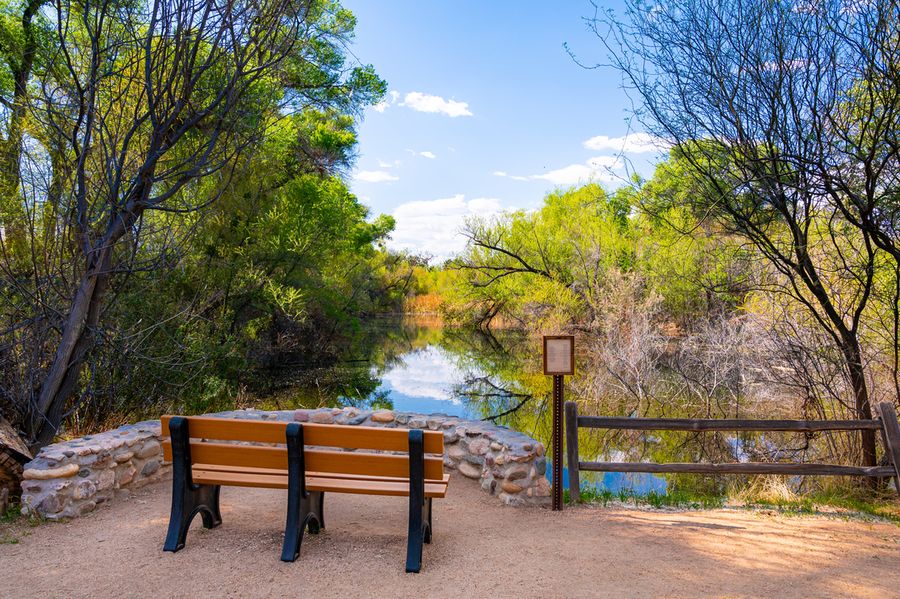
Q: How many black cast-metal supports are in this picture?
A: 3